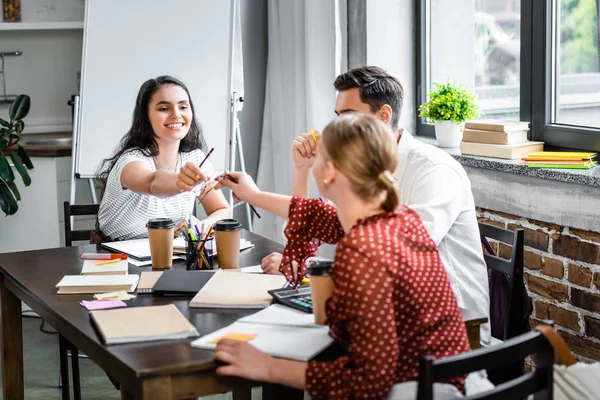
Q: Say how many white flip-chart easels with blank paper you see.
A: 1